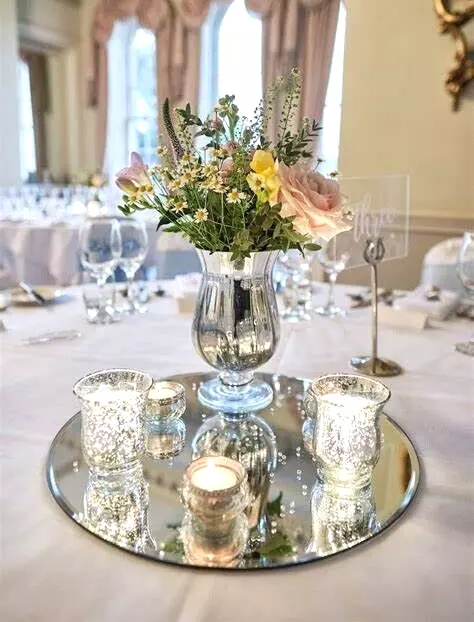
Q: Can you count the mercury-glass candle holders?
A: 2